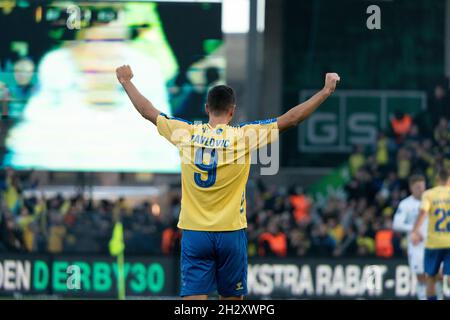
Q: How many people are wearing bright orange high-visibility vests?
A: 5